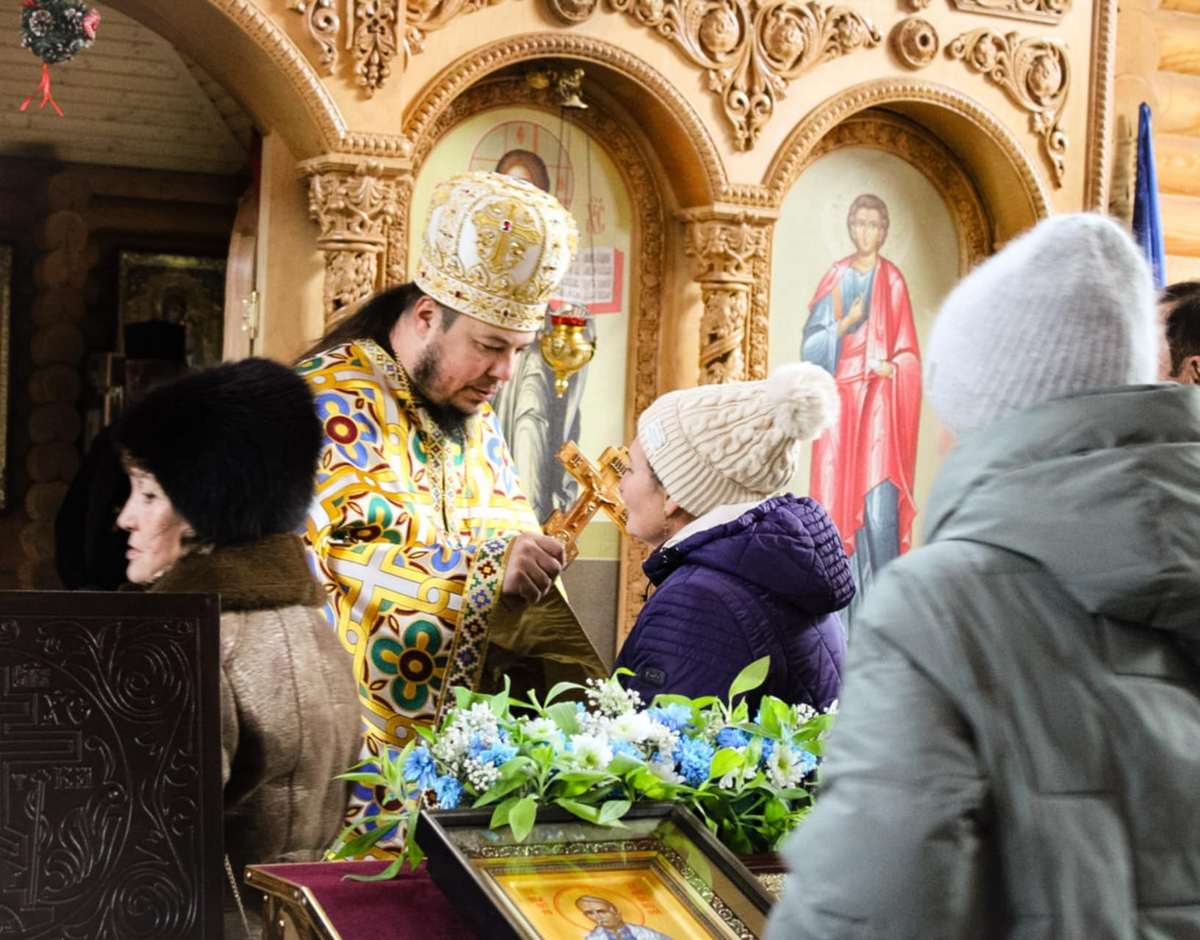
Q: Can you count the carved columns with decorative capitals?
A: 2